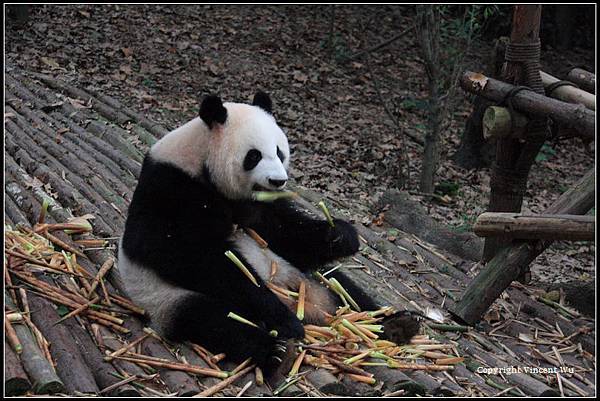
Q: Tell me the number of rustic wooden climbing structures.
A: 1